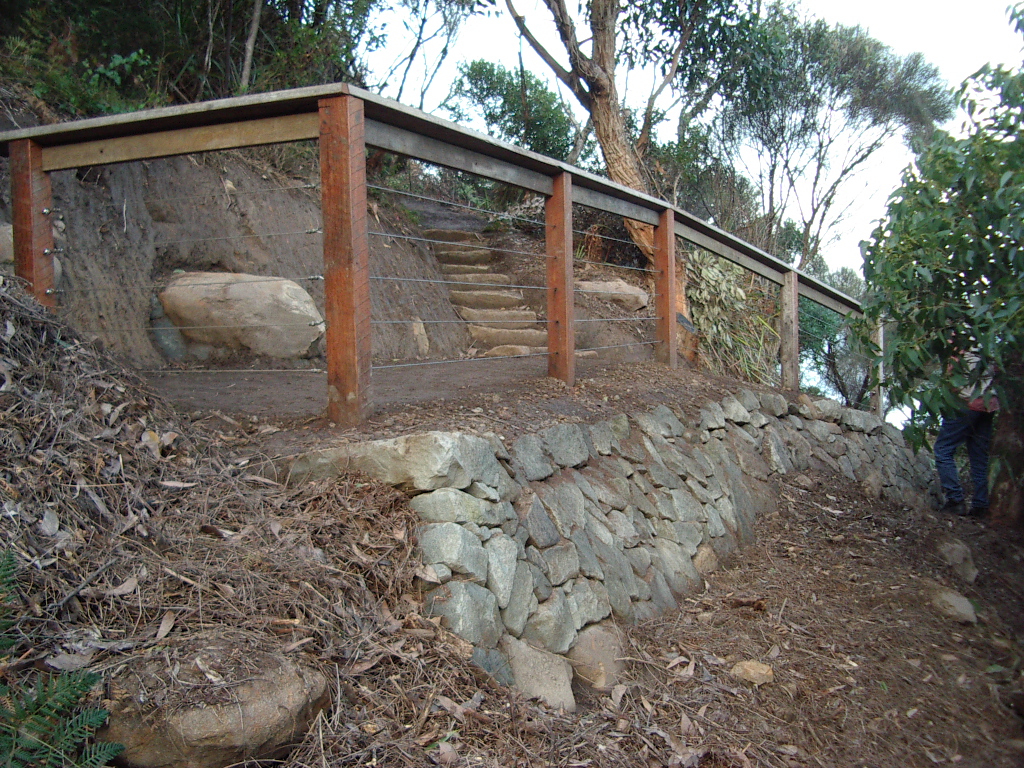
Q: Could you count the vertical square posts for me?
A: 6